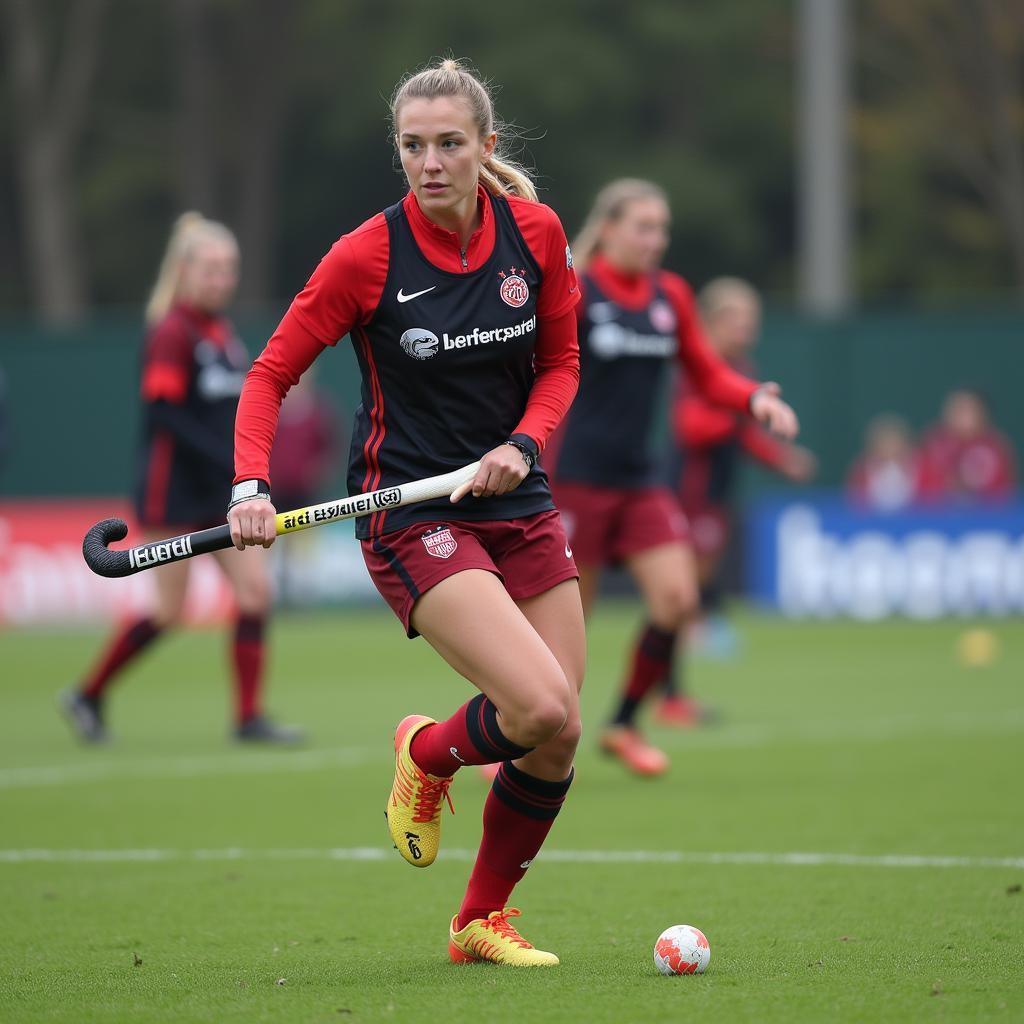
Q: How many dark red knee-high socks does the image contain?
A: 5